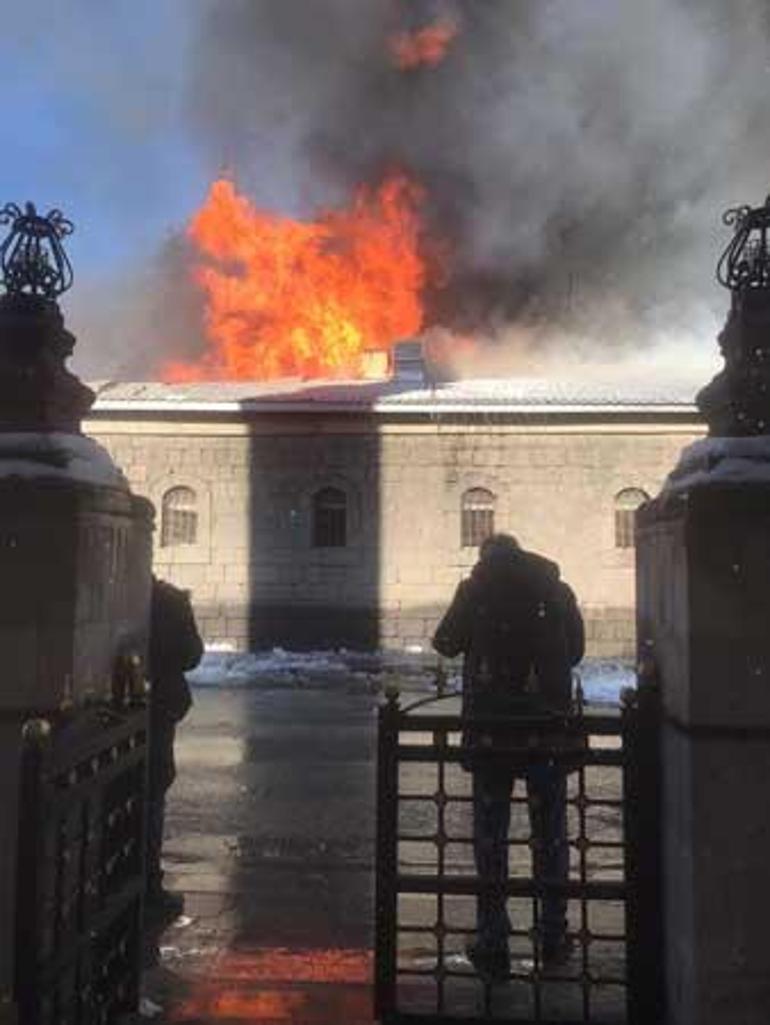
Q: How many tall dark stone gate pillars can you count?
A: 2